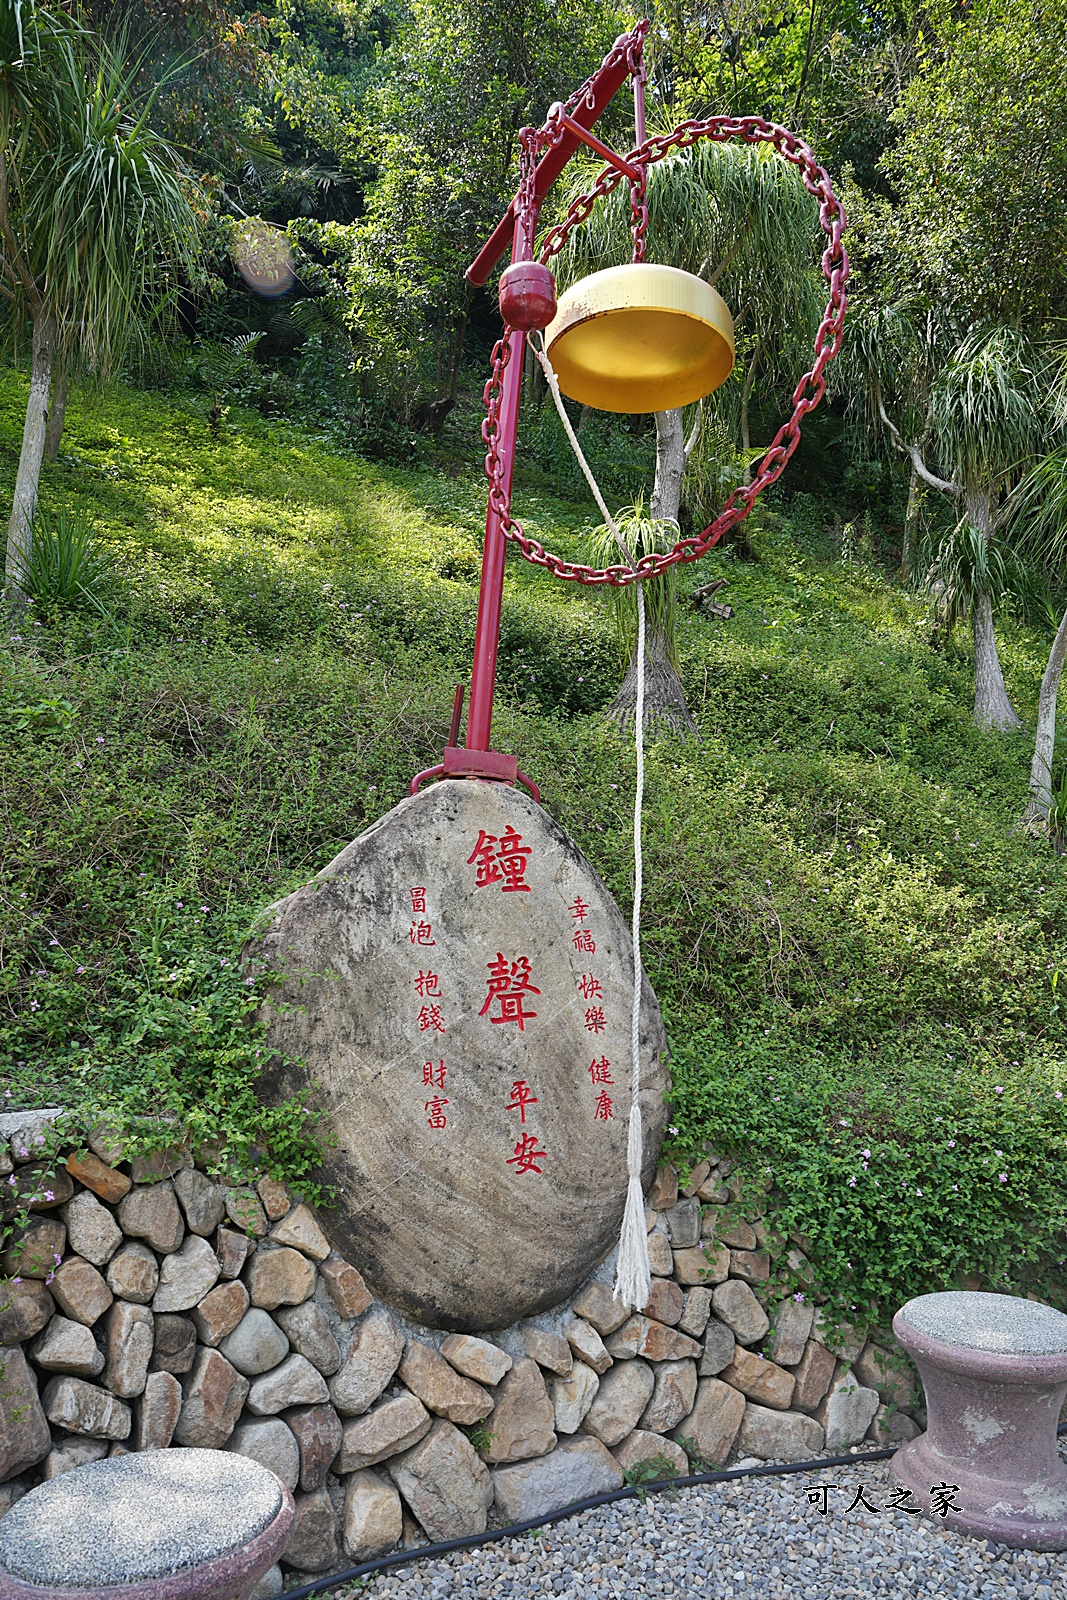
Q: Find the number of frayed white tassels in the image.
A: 1